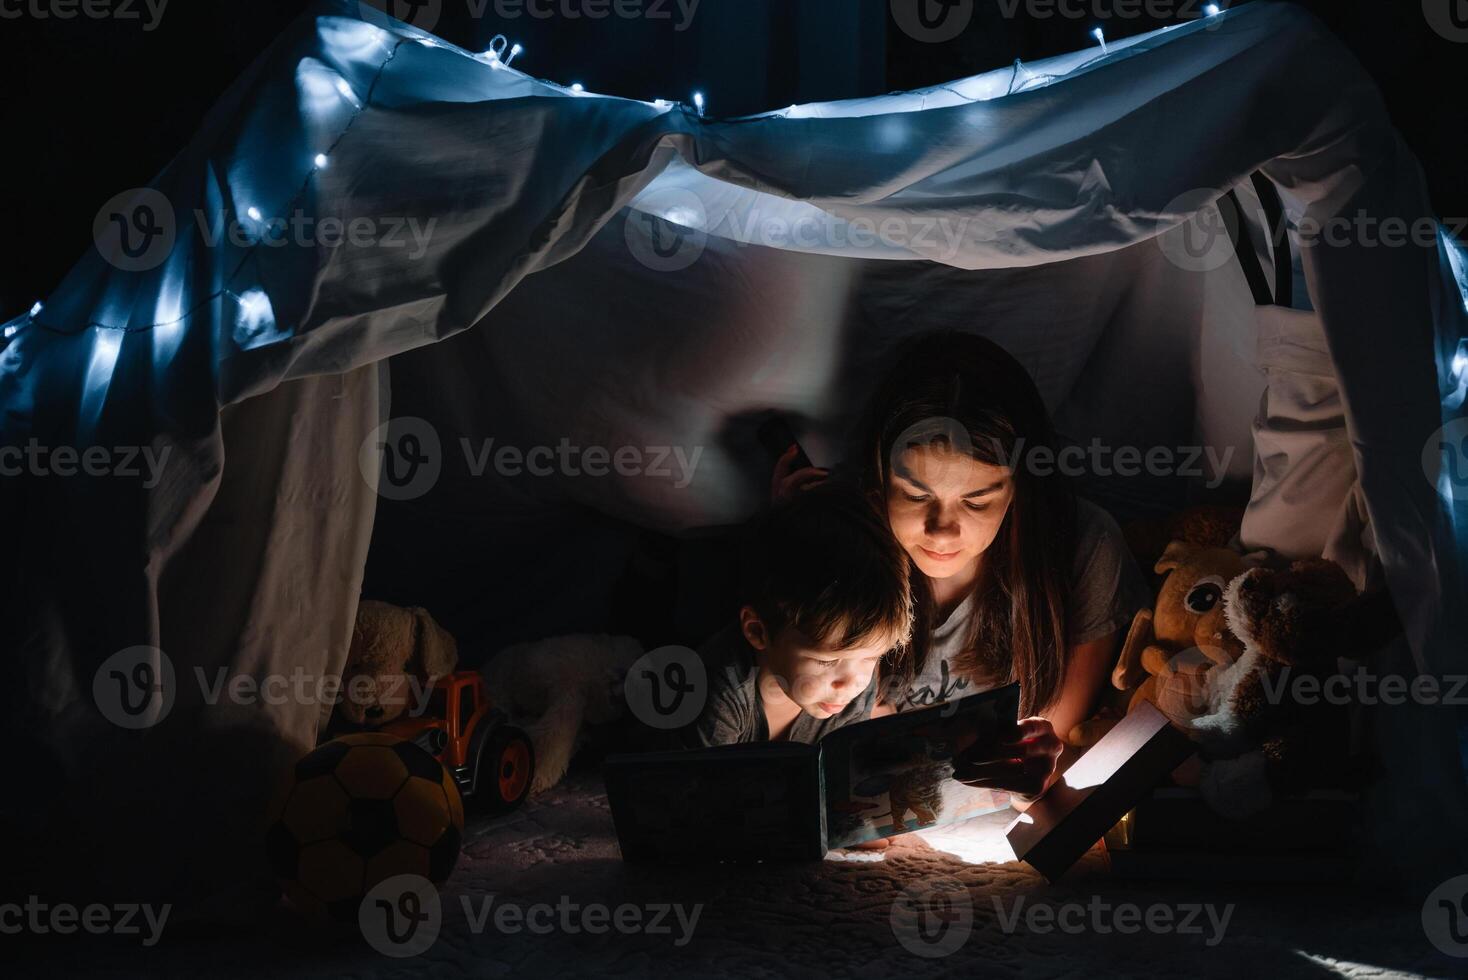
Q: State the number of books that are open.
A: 1